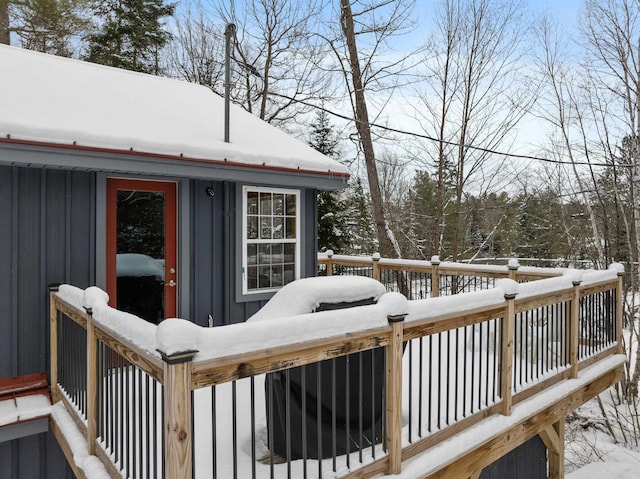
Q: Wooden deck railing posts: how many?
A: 11